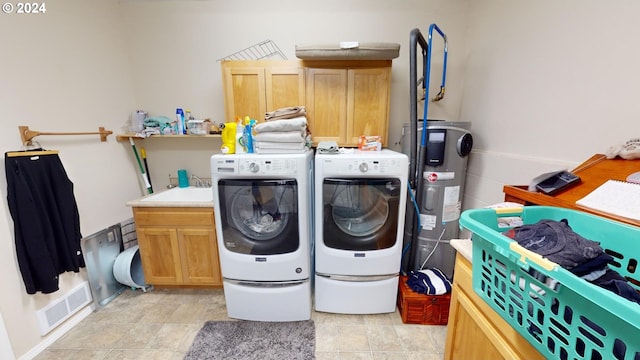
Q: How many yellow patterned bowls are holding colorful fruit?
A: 0